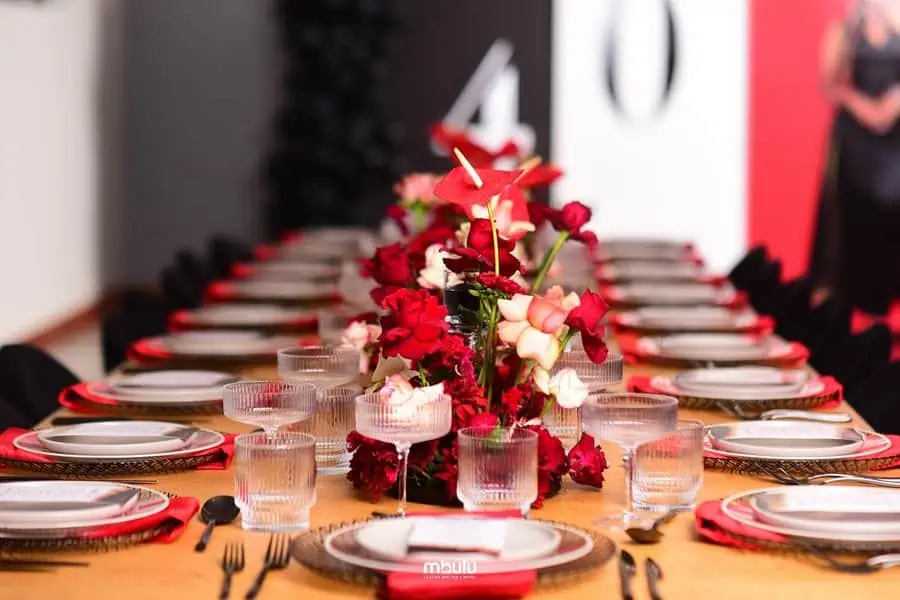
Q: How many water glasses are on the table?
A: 5